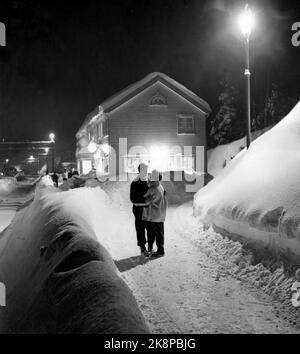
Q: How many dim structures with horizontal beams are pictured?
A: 1